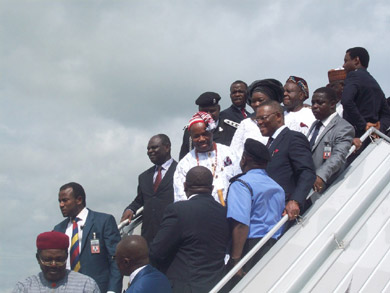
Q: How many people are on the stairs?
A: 15